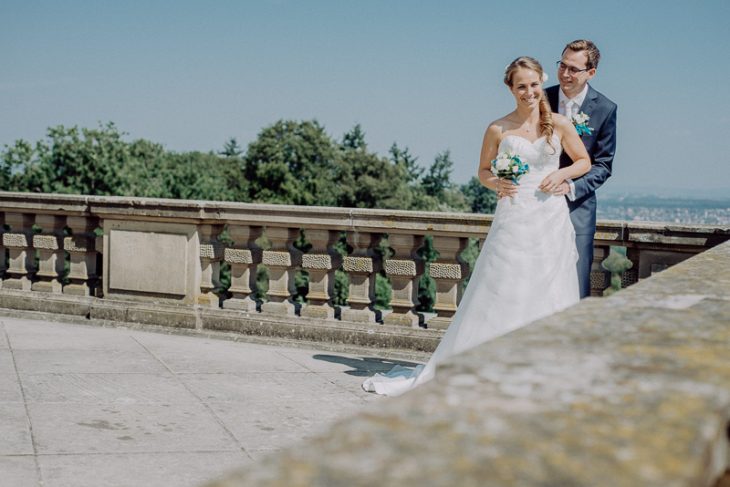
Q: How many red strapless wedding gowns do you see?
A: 0